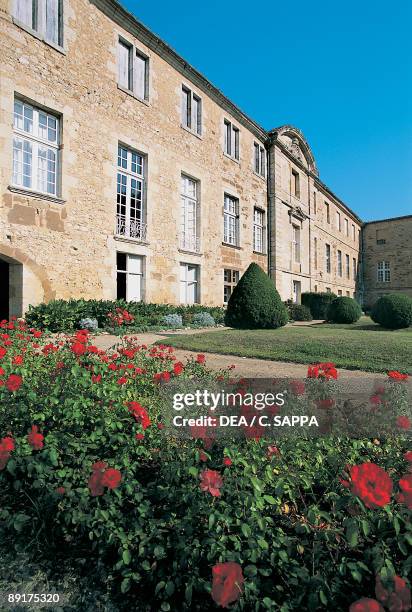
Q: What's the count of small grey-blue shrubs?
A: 3